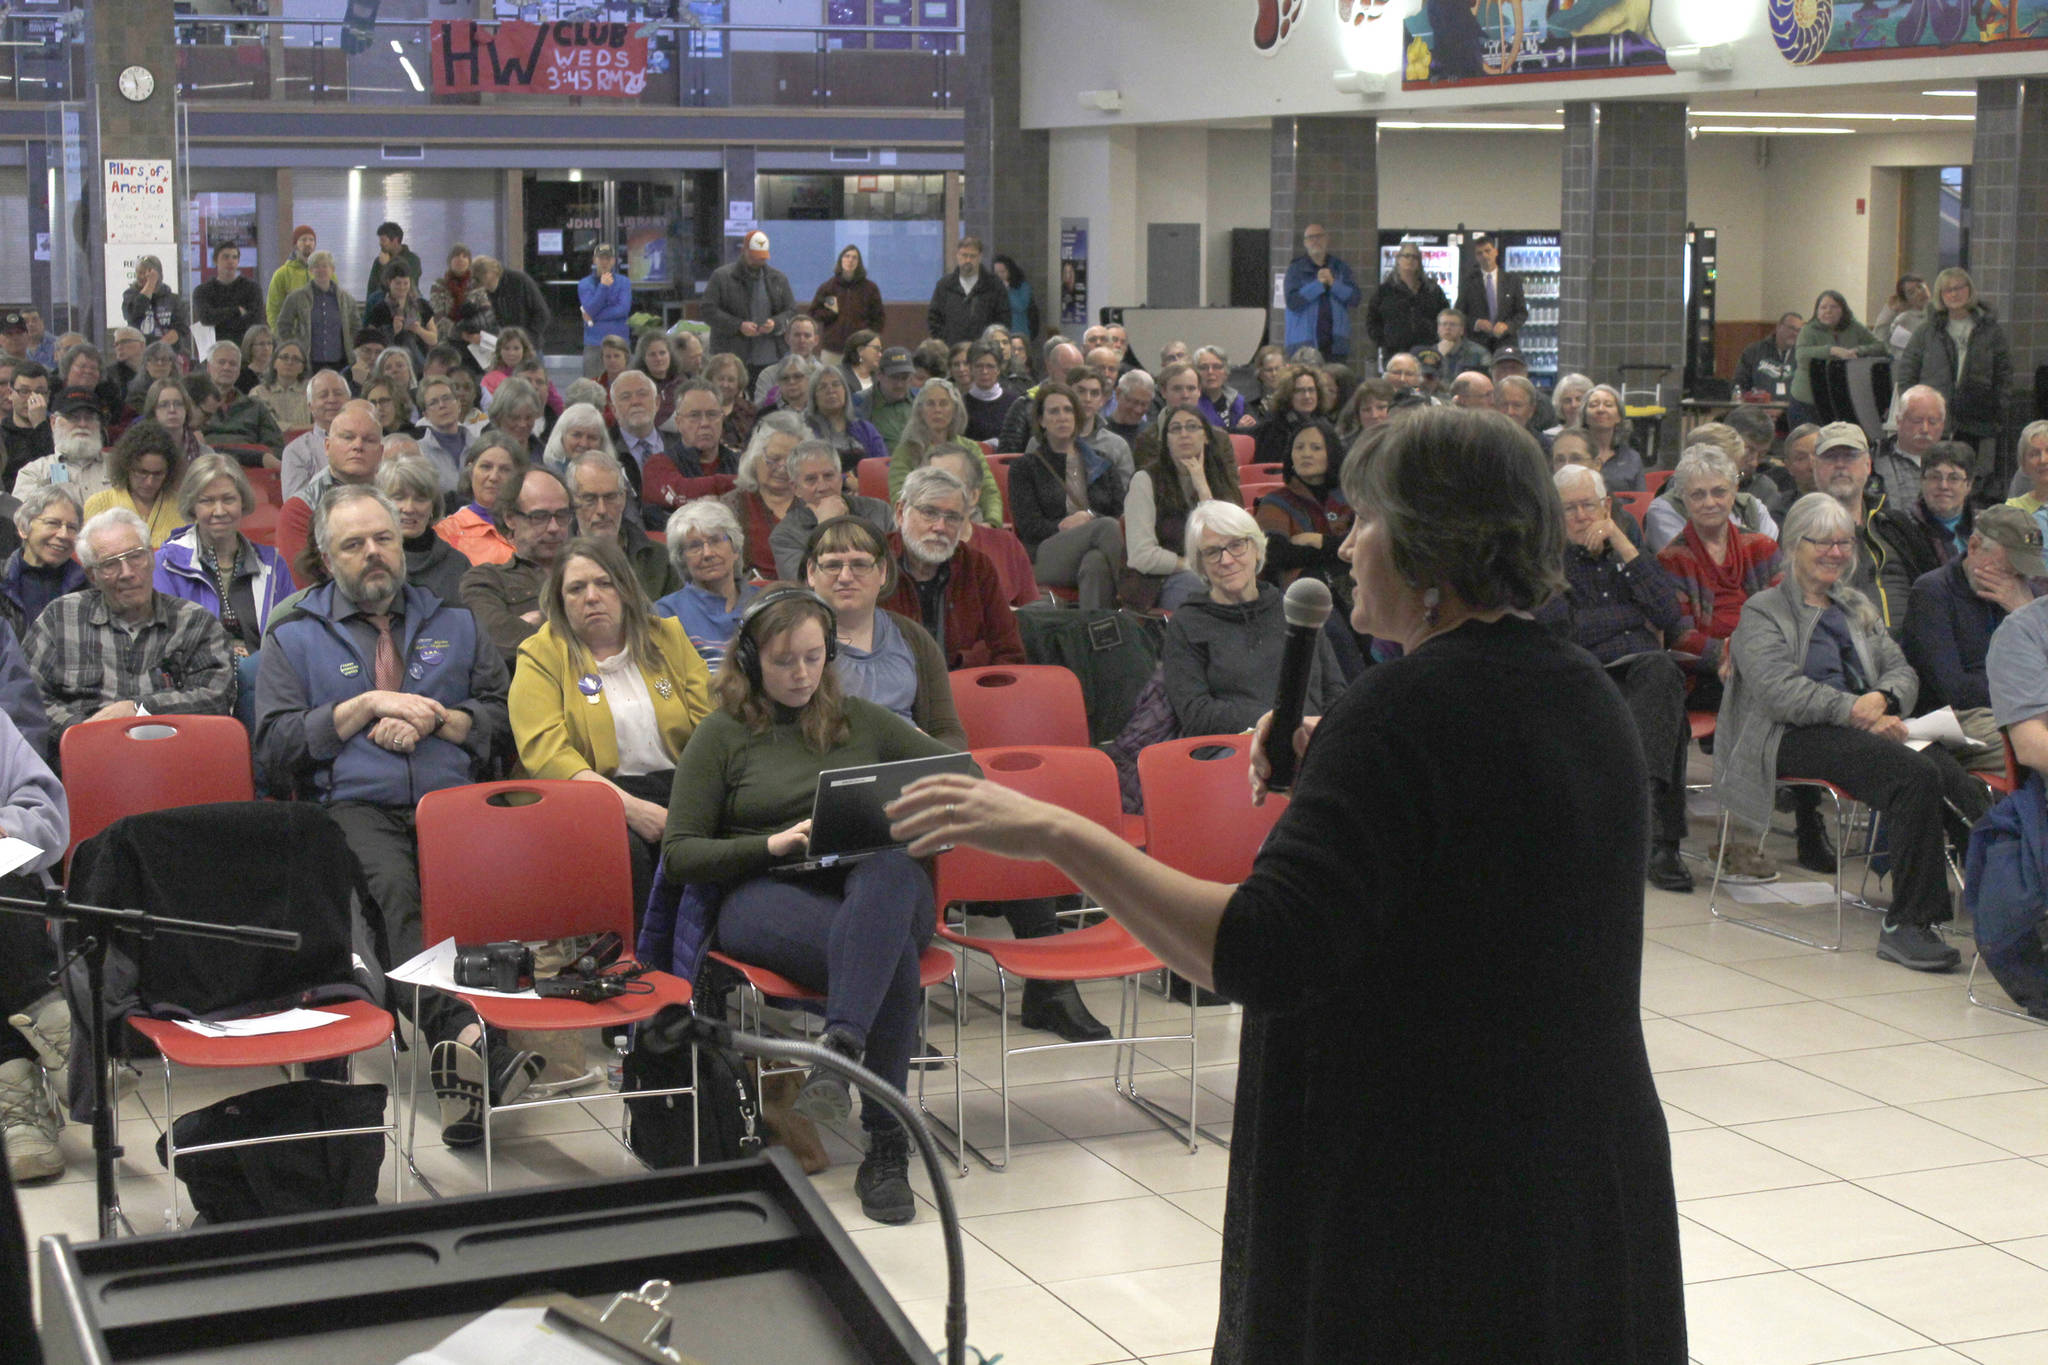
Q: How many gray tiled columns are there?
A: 5